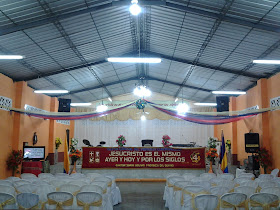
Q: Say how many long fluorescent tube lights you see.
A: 7